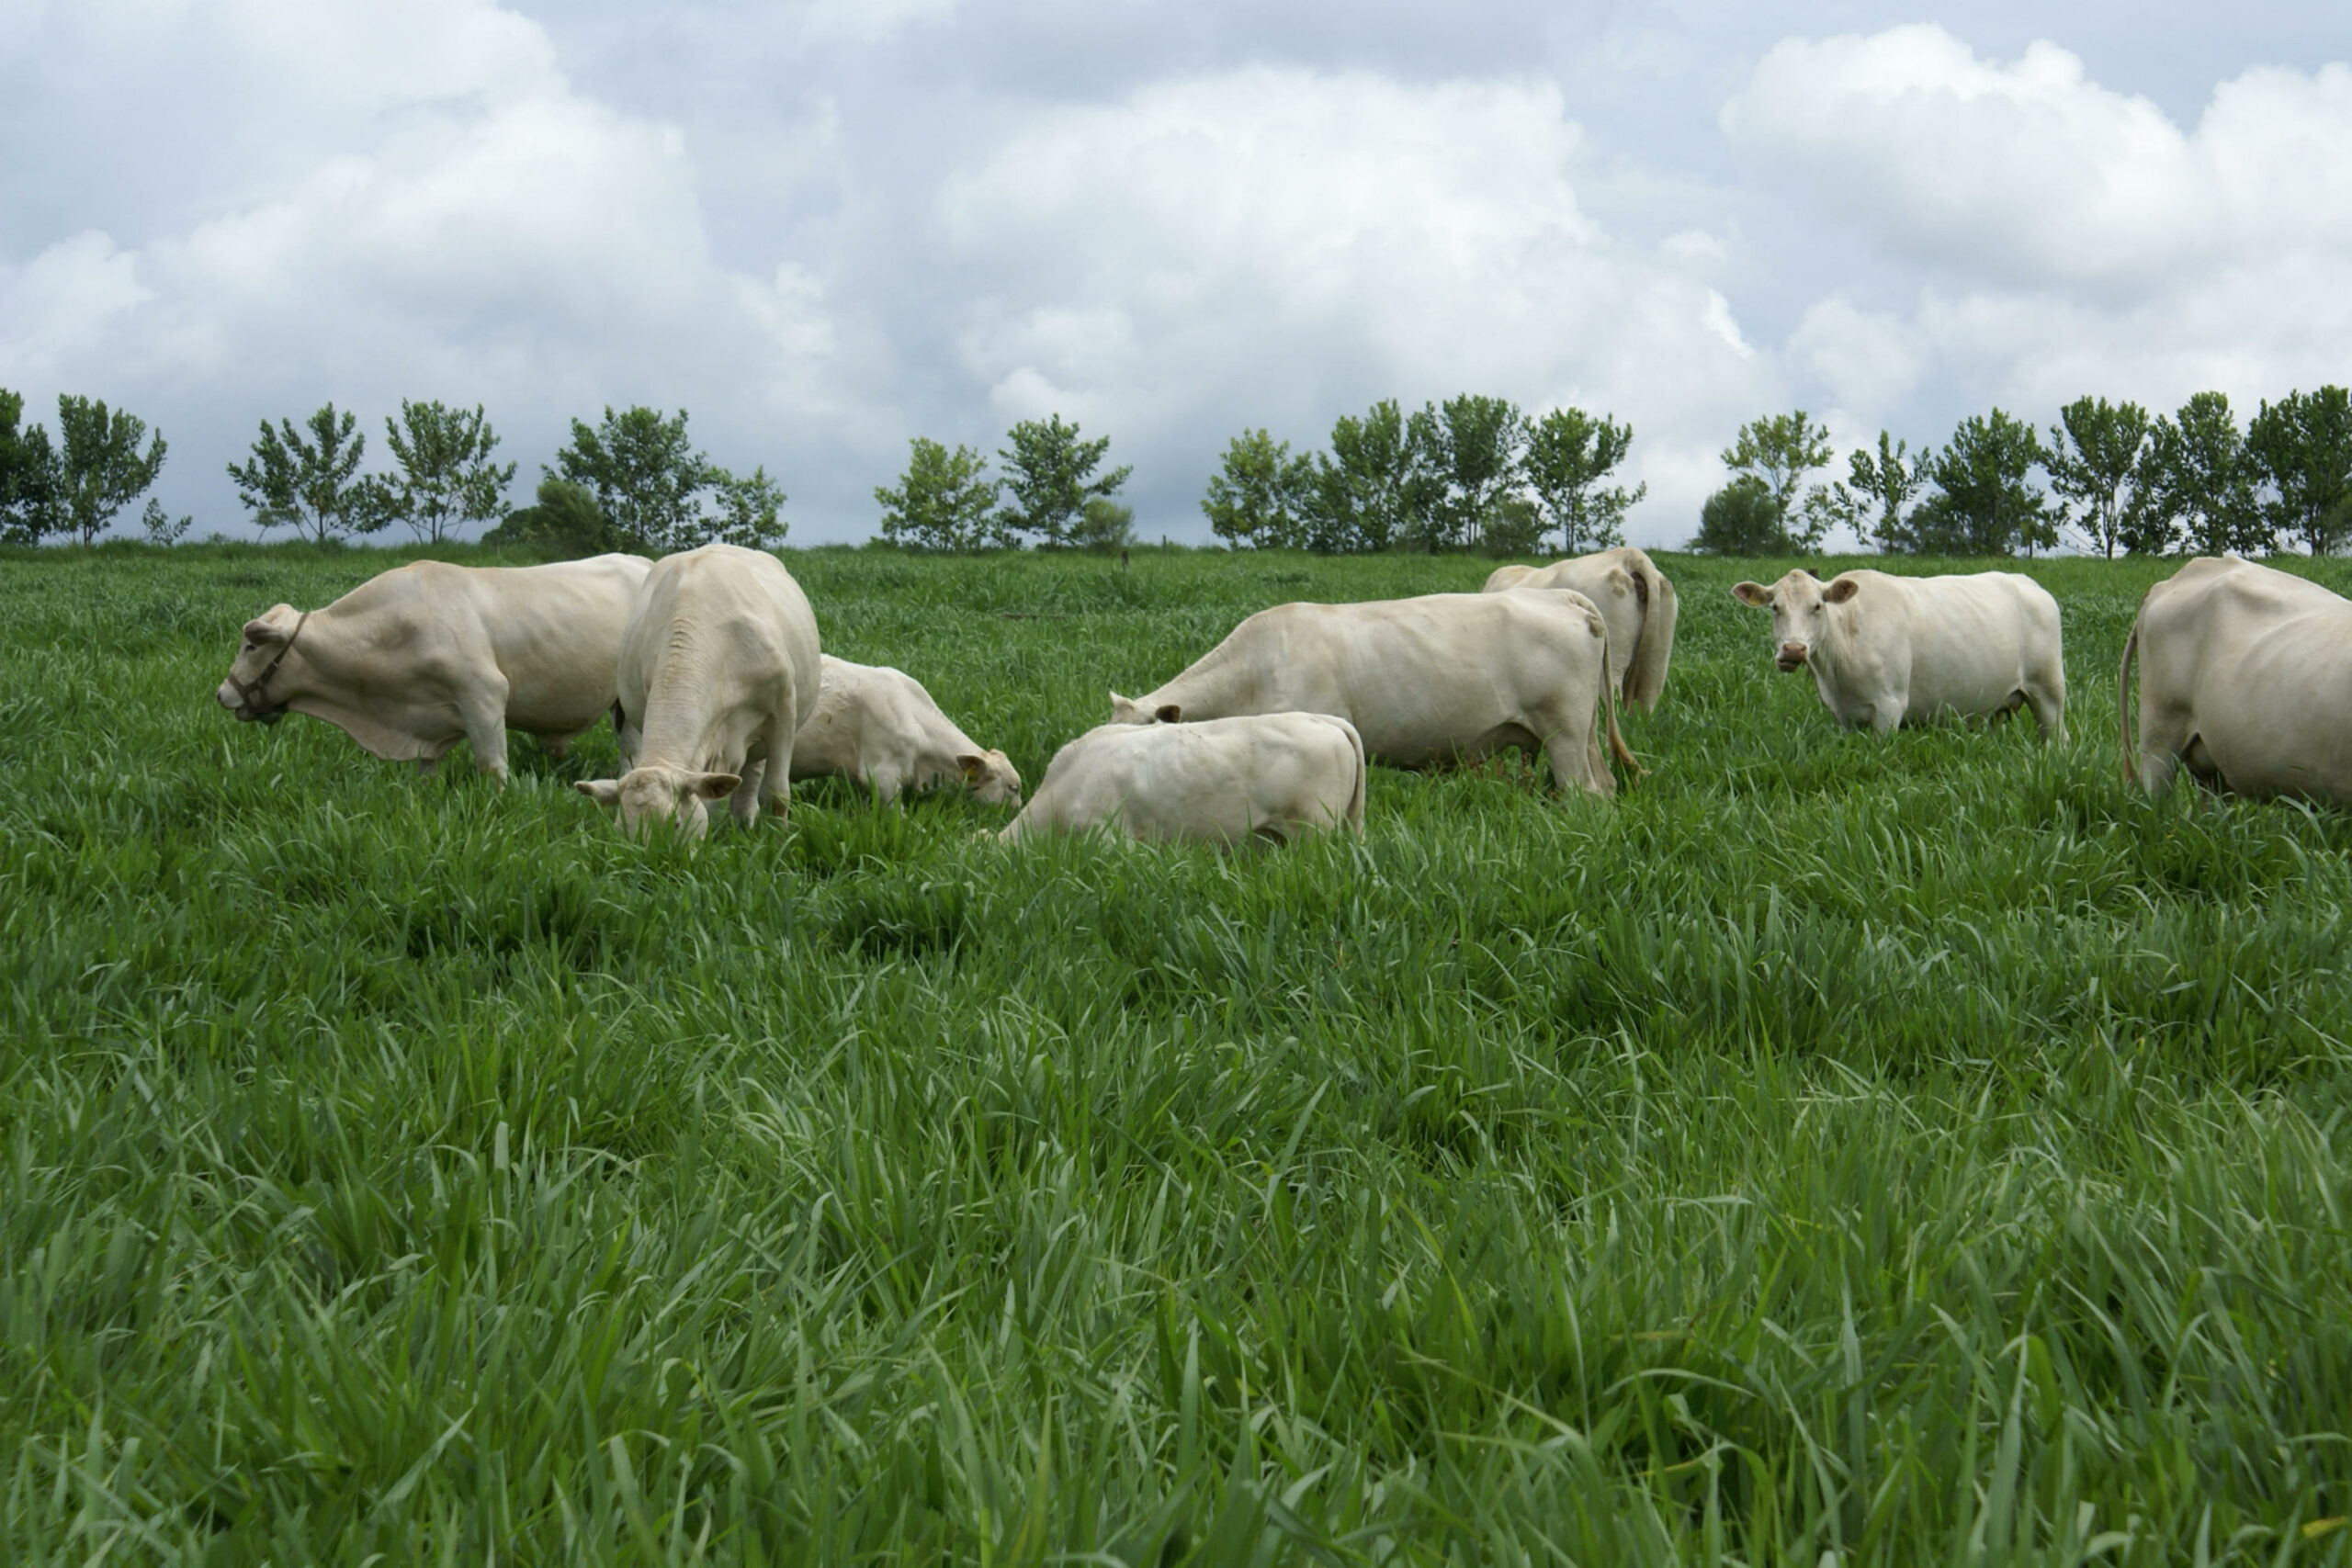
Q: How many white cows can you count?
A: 8